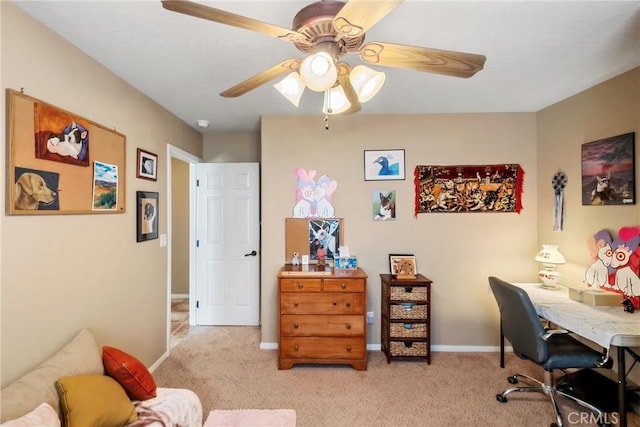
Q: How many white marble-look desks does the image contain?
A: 1